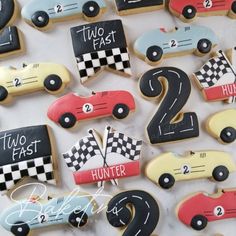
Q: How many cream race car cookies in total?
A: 3